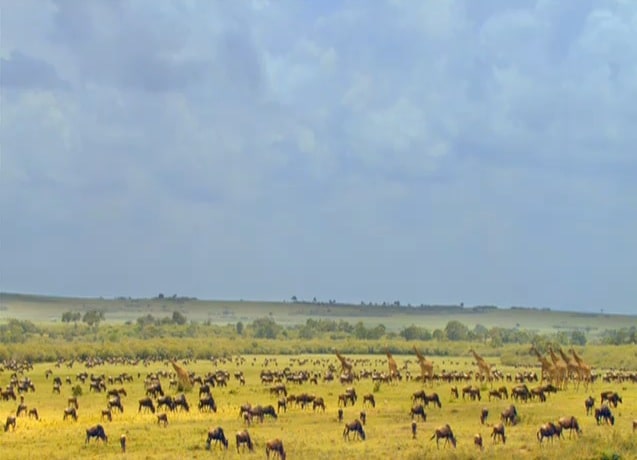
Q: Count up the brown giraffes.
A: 9